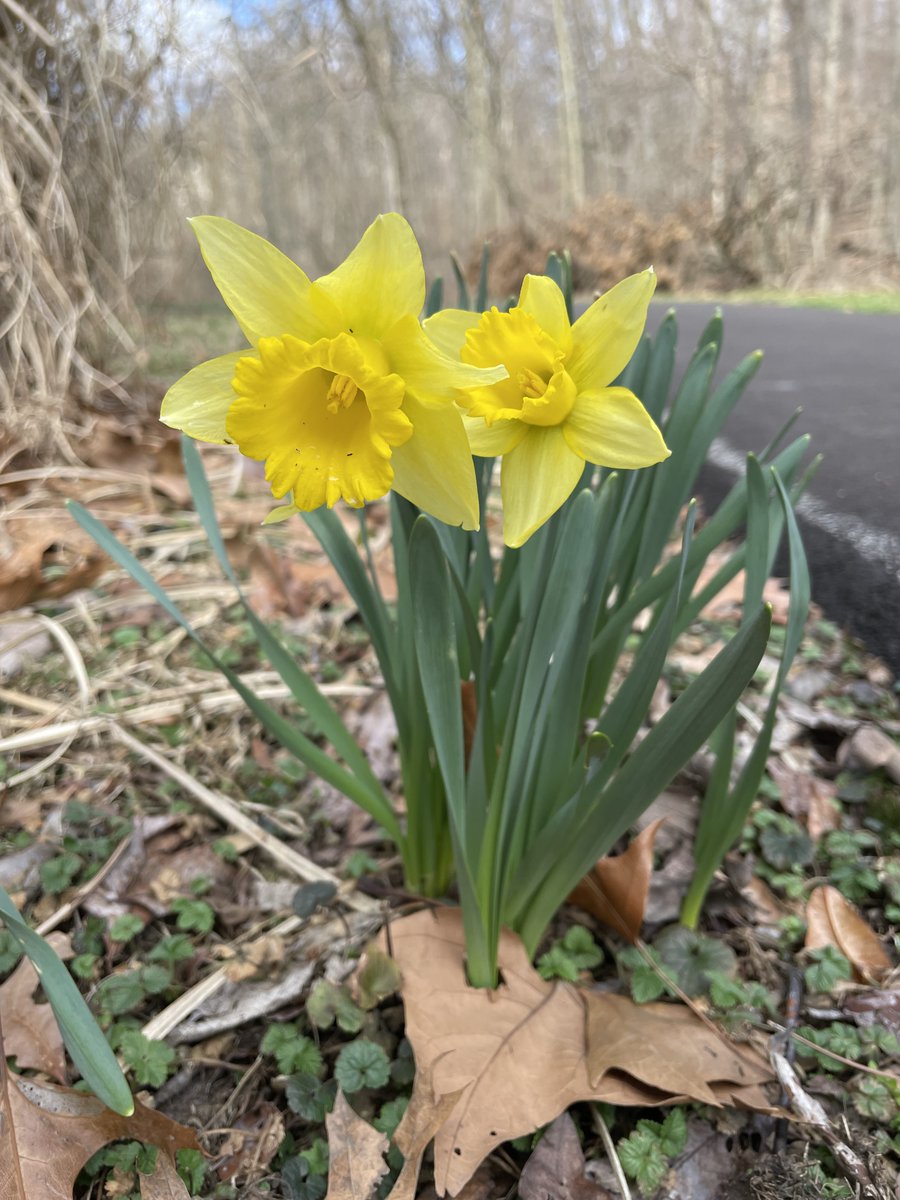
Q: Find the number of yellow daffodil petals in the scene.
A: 12